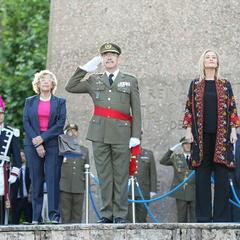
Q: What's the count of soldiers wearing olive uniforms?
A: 4